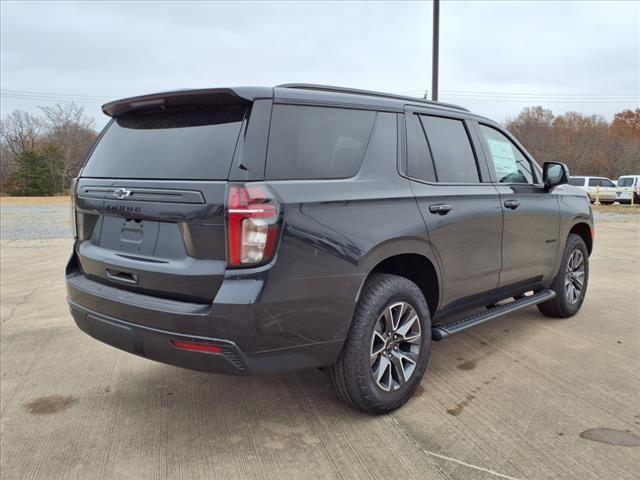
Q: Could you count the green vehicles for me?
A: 0